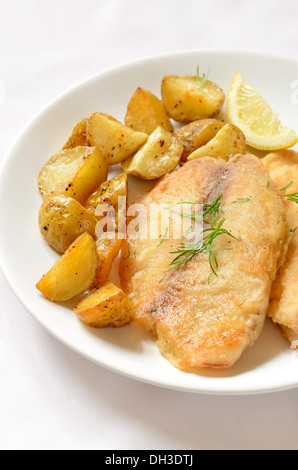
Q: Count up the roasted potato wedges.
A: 13